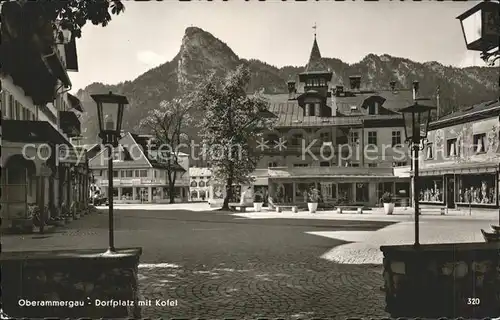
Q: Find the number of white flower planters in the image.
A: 3